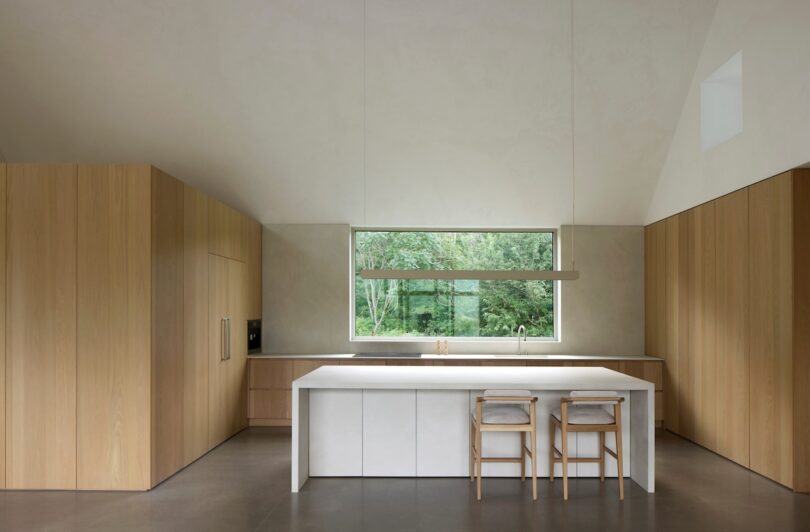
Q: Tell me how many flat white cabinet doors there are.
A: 6